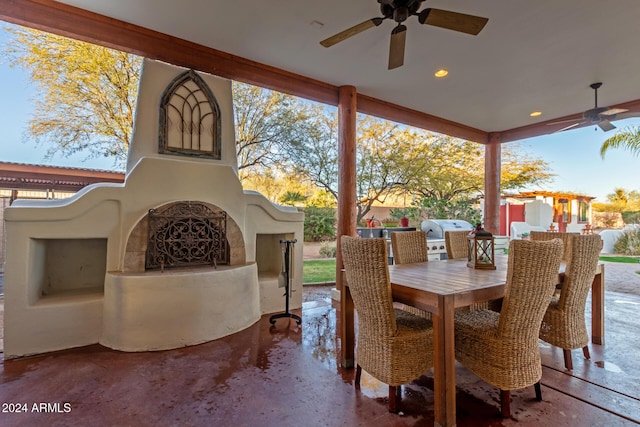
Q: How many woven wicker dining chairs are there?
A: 6